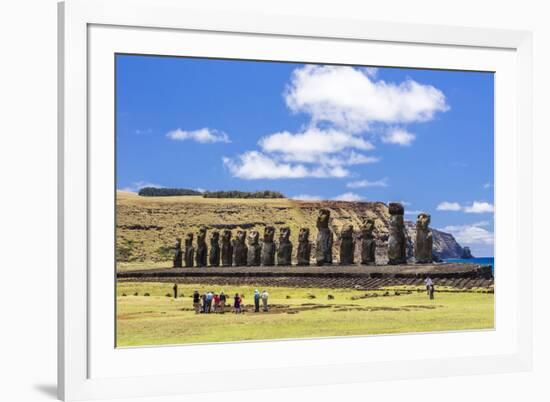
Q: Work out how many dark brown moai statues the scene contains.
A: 15